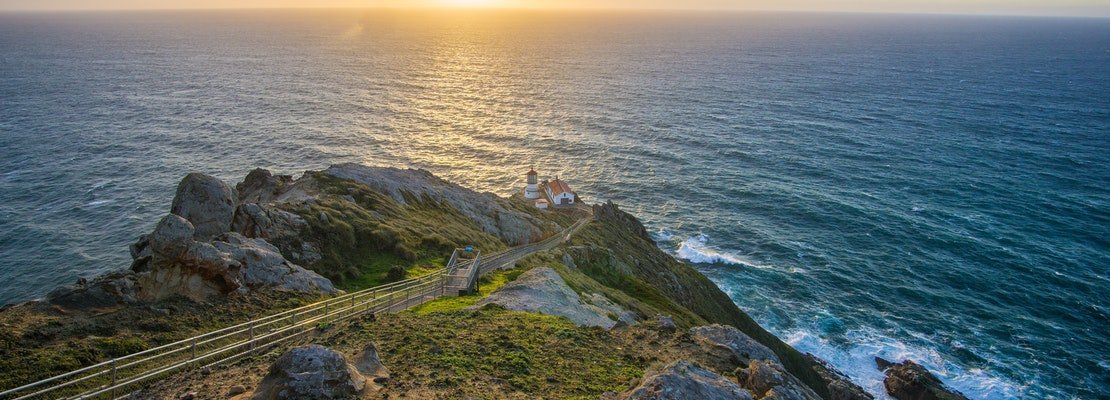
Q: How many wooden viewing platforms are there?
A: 1